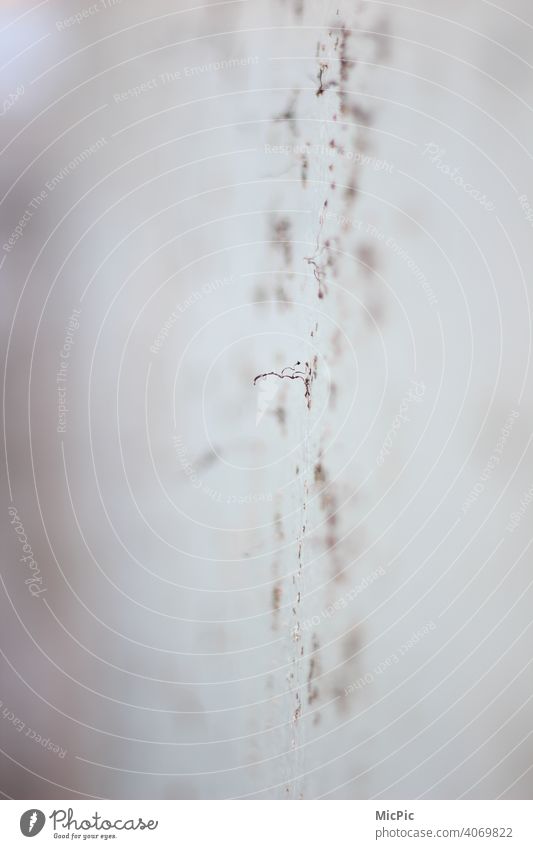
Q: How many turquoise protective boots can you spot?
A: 0